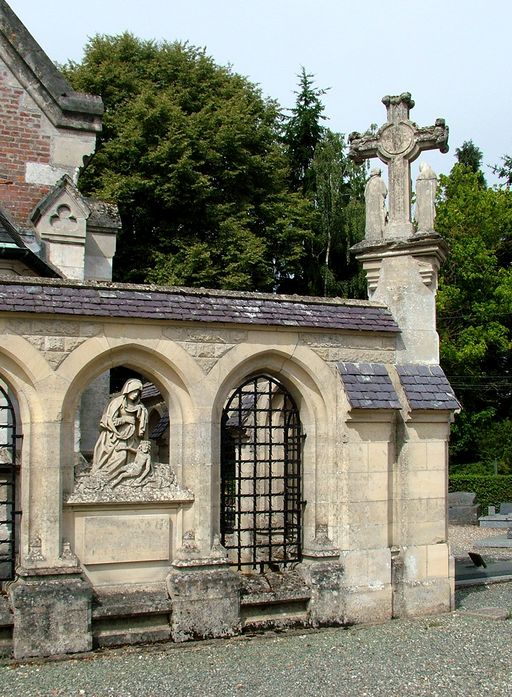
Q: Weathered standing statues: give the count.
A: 2